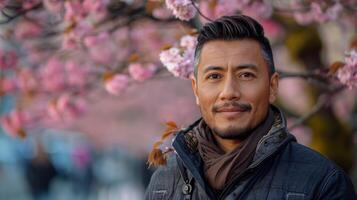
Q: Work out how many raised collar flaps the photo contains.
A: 2